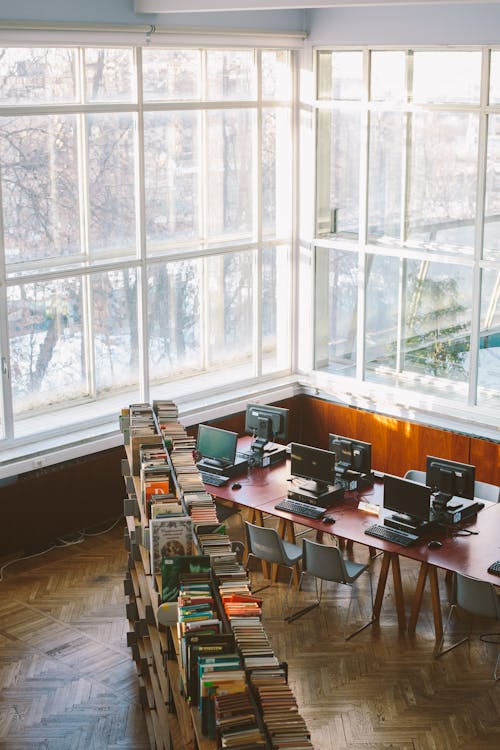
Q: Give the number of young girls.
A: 0